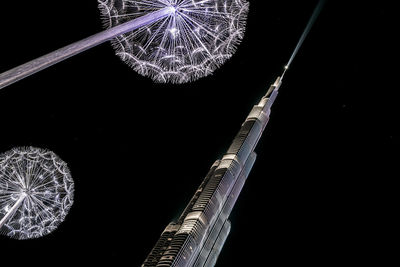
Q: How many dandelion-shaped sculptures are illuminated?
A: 2